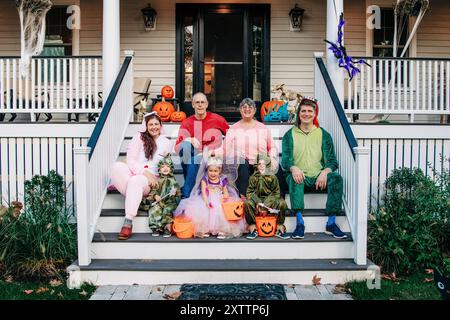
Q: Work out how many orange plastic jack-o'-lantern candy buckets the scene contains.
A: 3